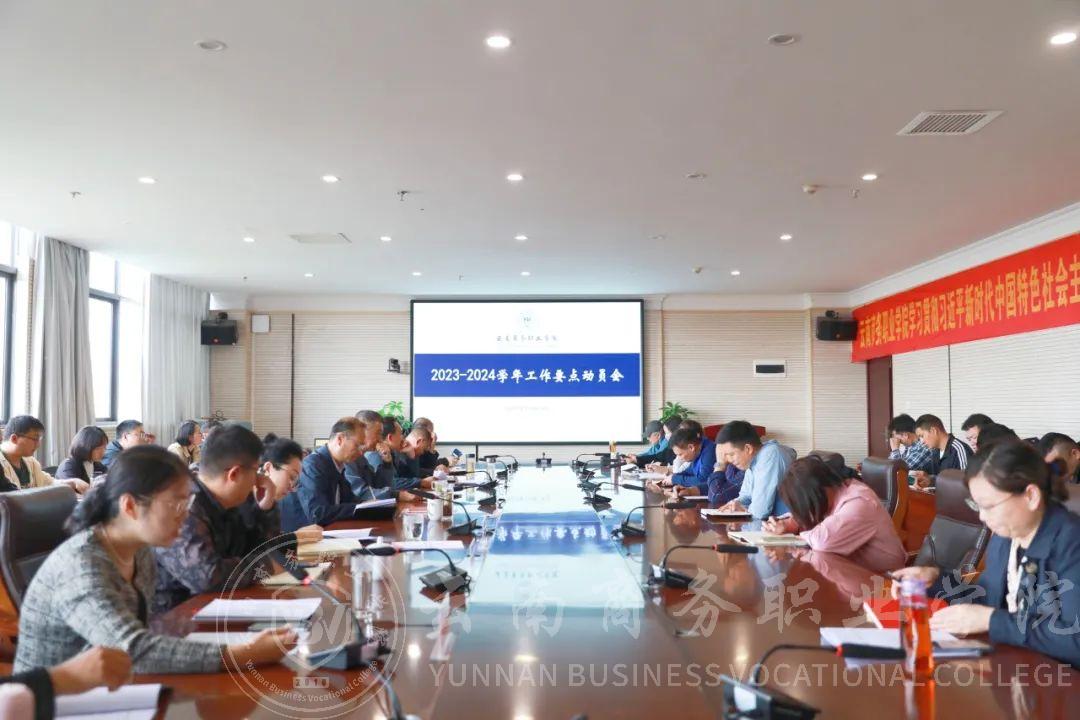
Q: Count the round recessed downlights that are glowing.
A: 14